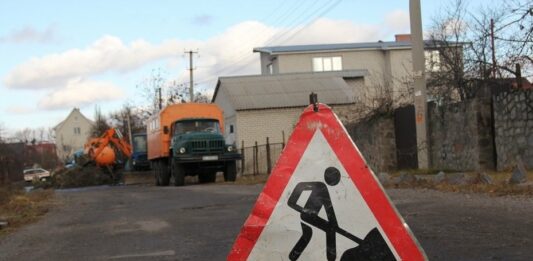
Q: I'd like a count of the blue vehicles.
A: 1